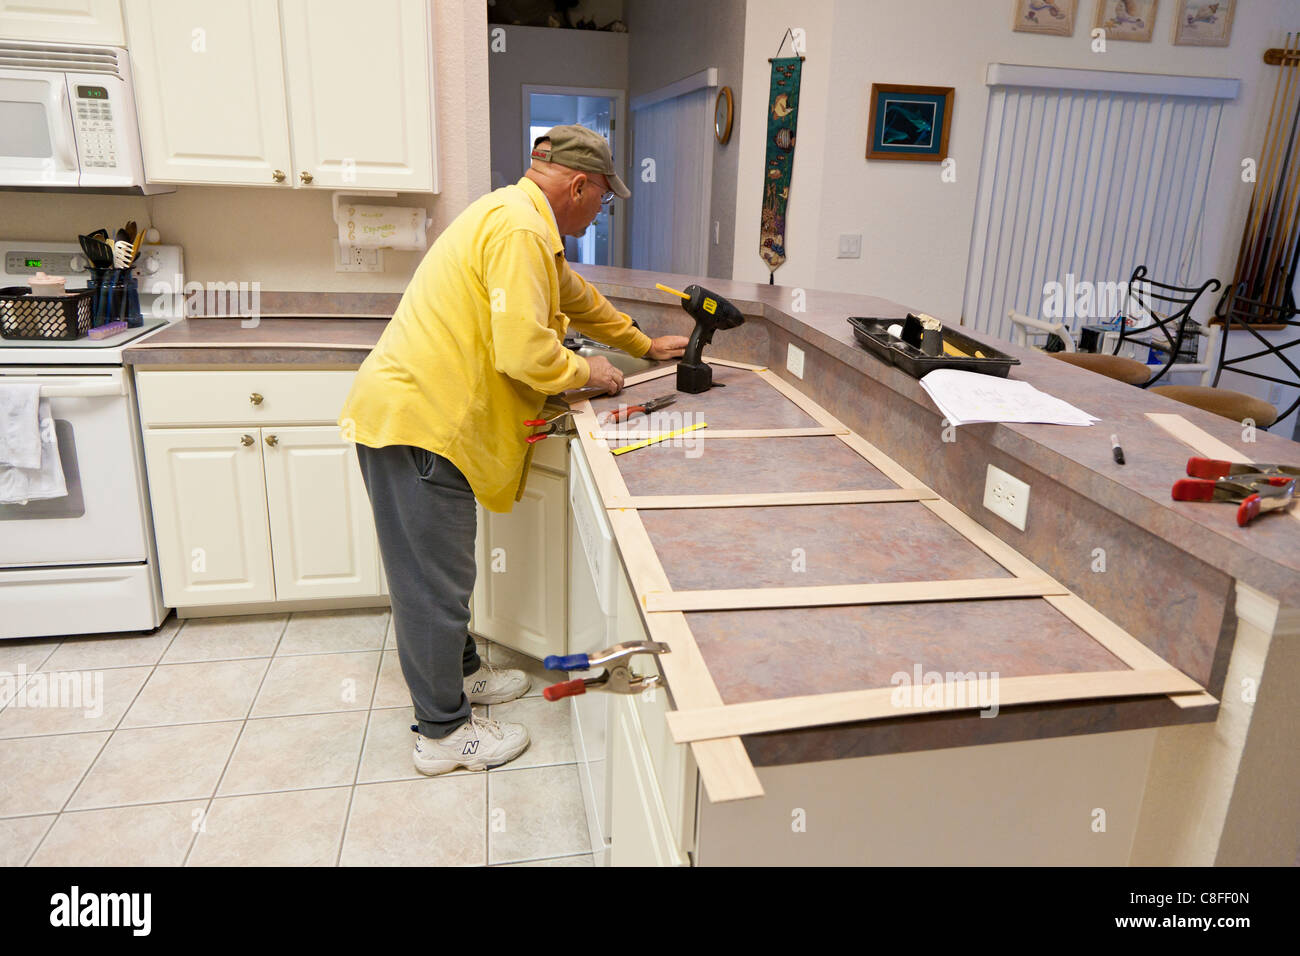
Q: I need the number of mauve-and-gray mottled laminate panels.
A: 4